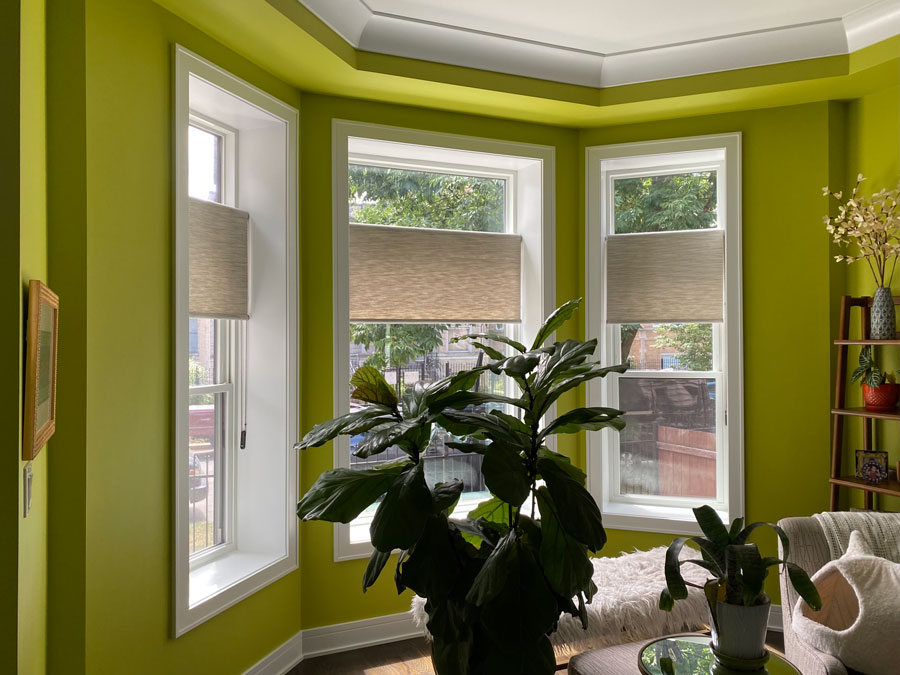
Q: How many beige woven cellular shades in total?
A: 3